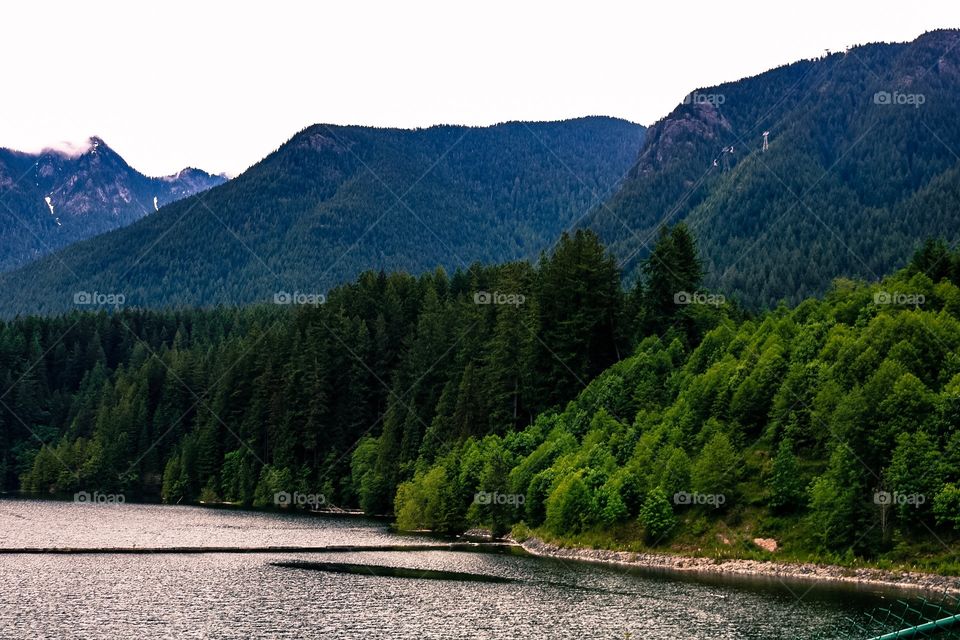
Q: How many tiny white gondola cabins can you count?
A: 2